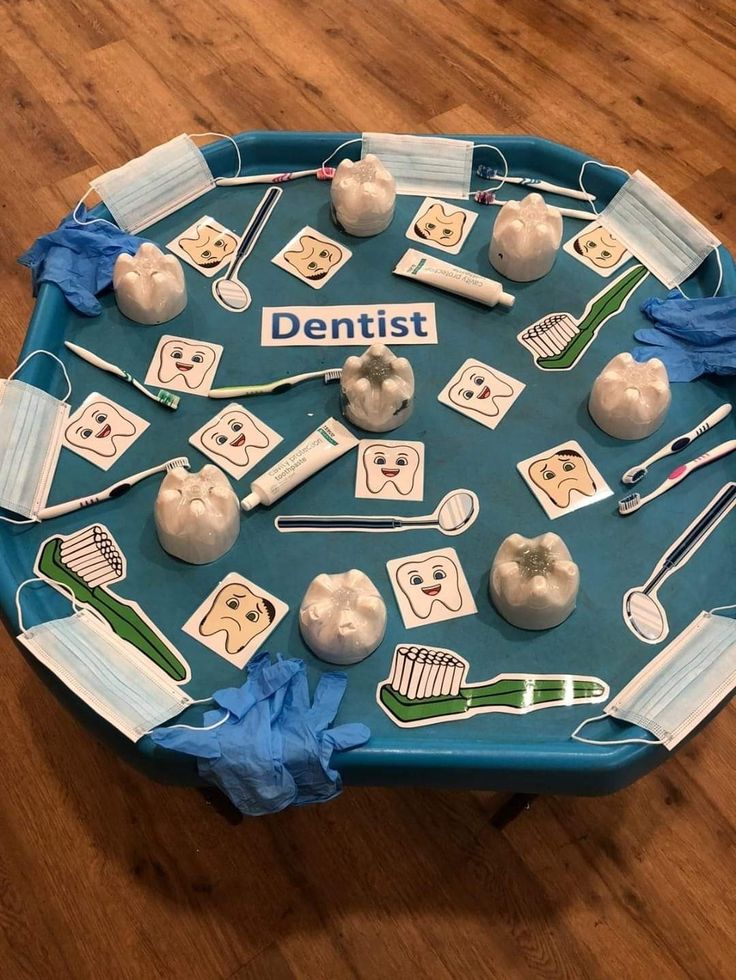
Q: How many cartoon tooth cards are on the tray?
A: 12